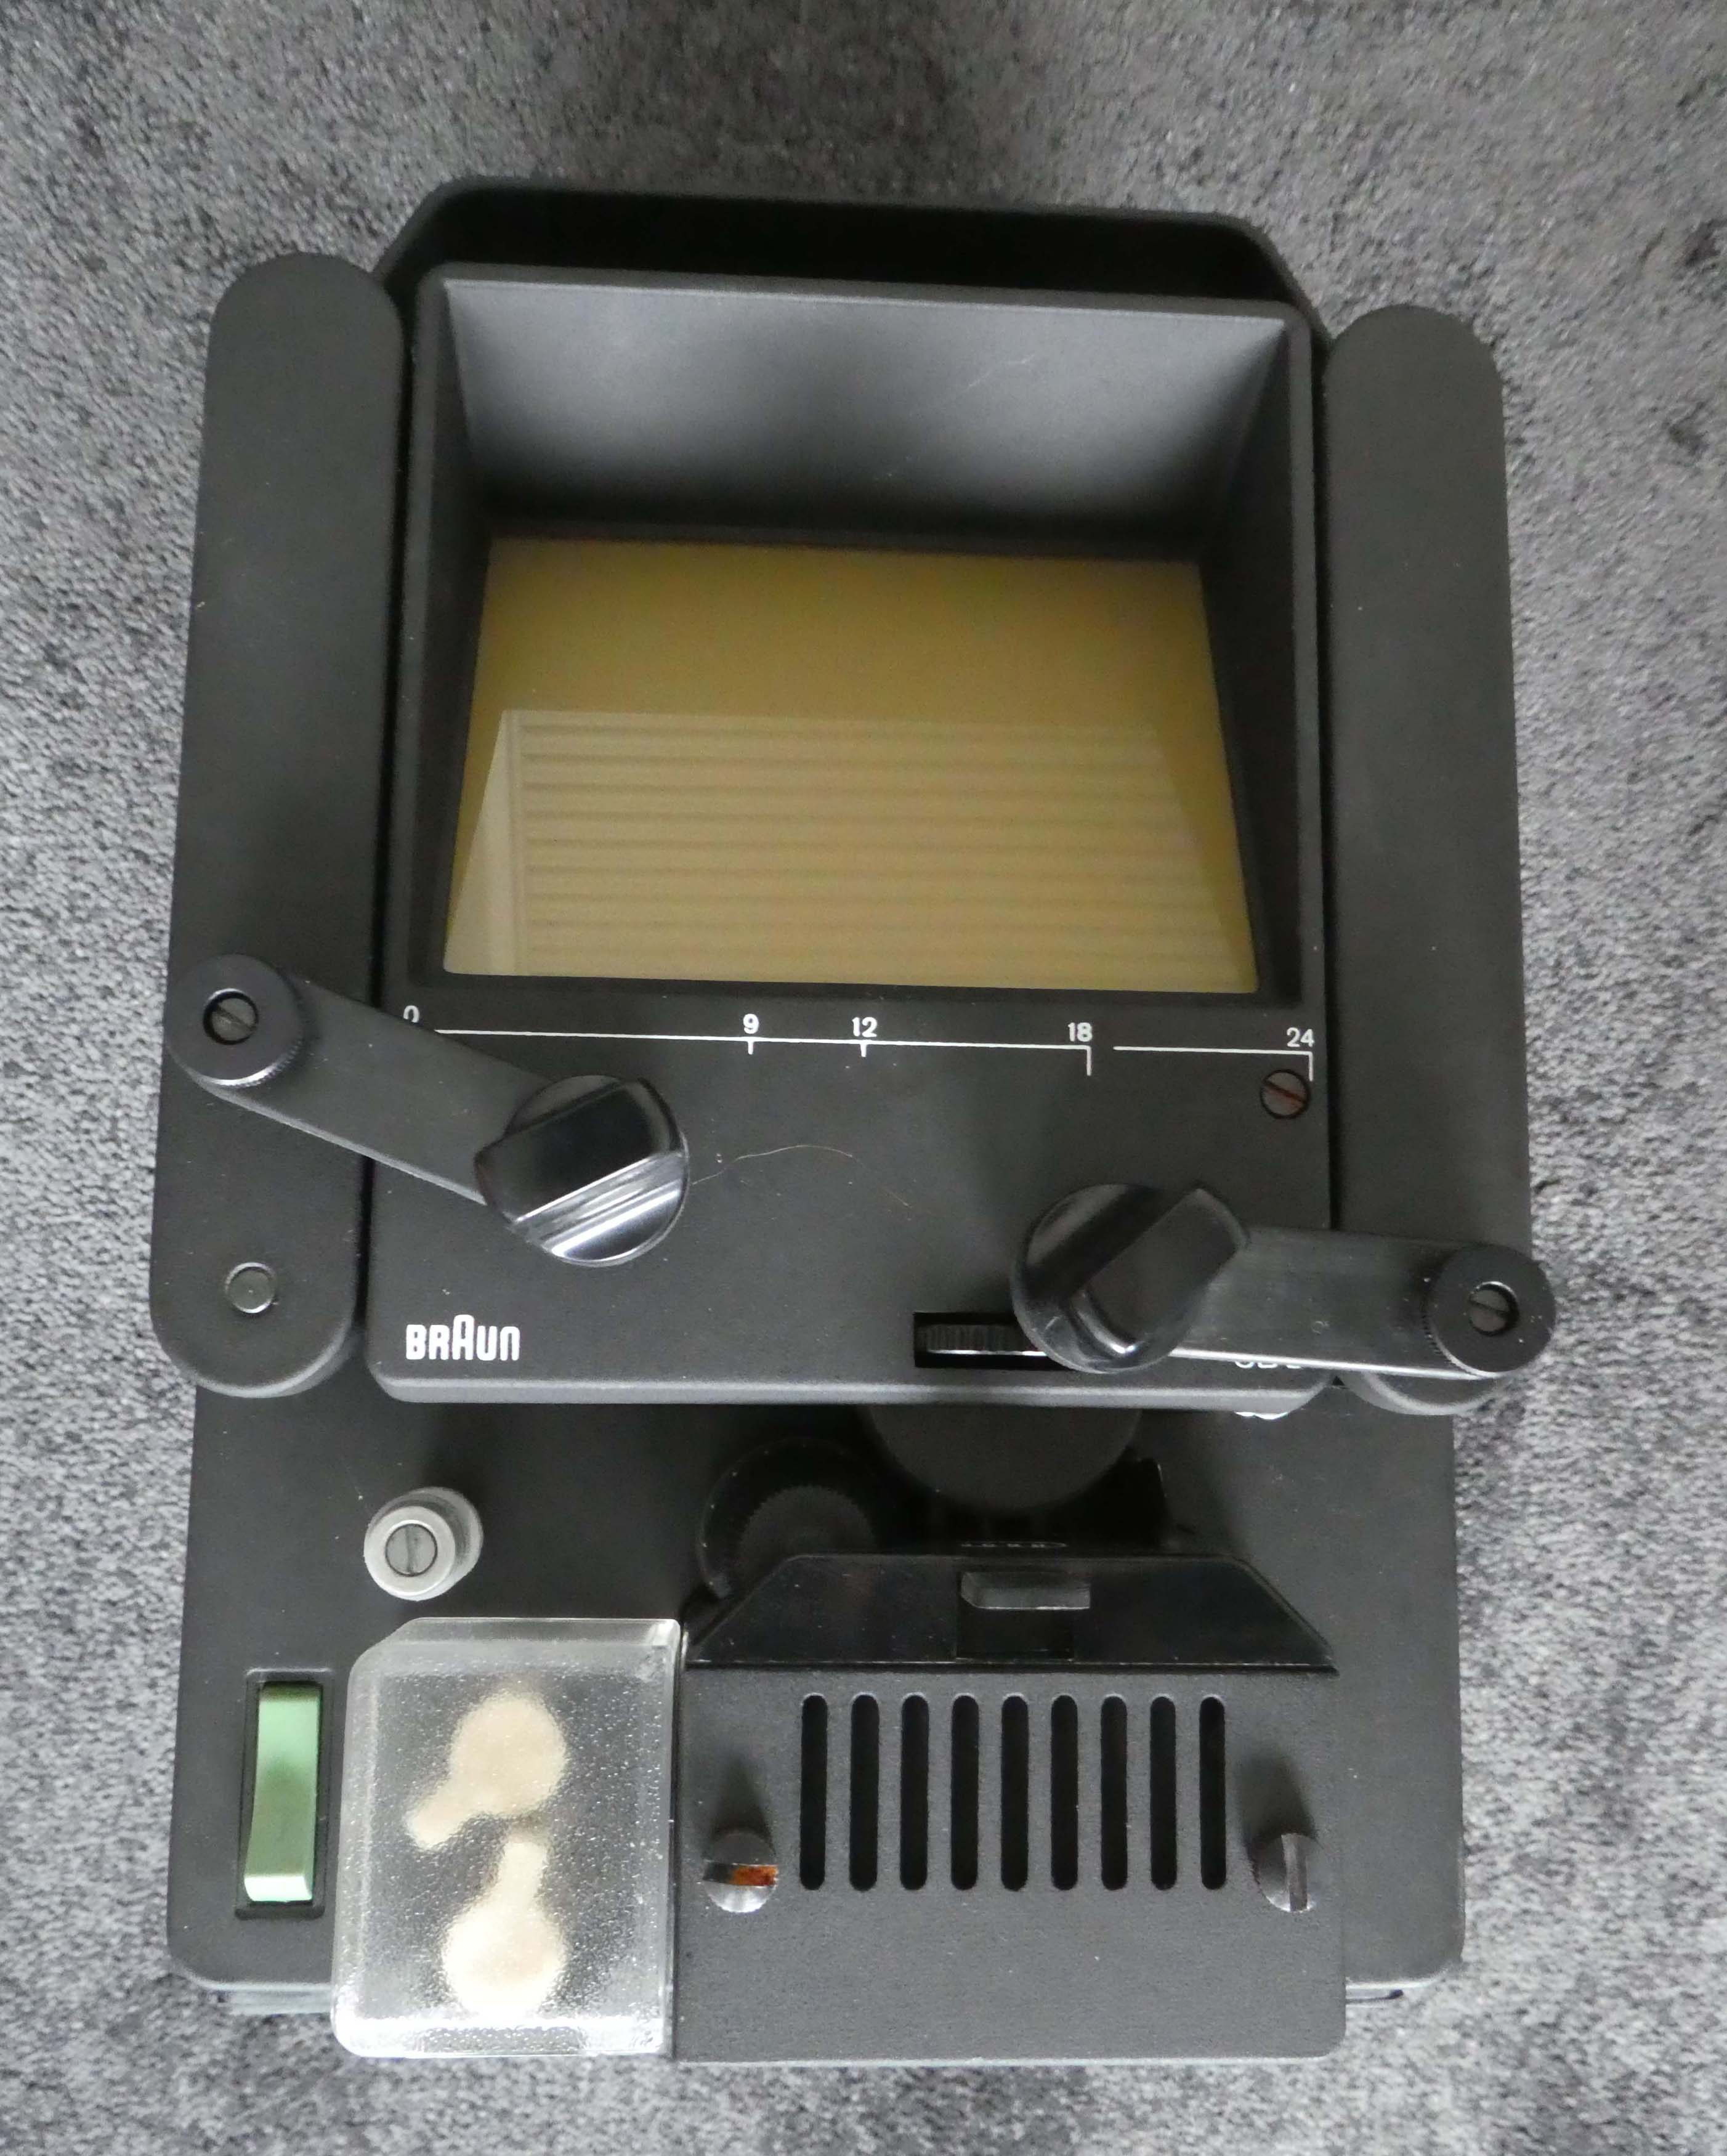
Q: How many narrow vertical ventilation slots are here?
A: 9